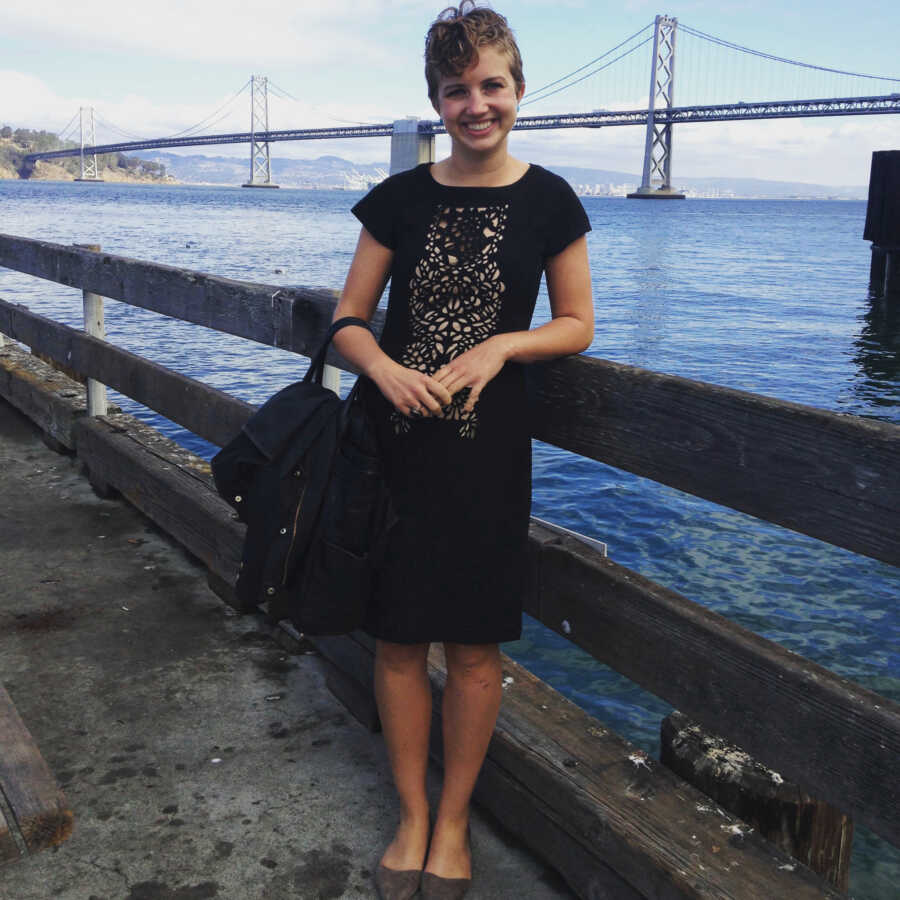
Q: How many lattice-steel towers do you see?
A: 3